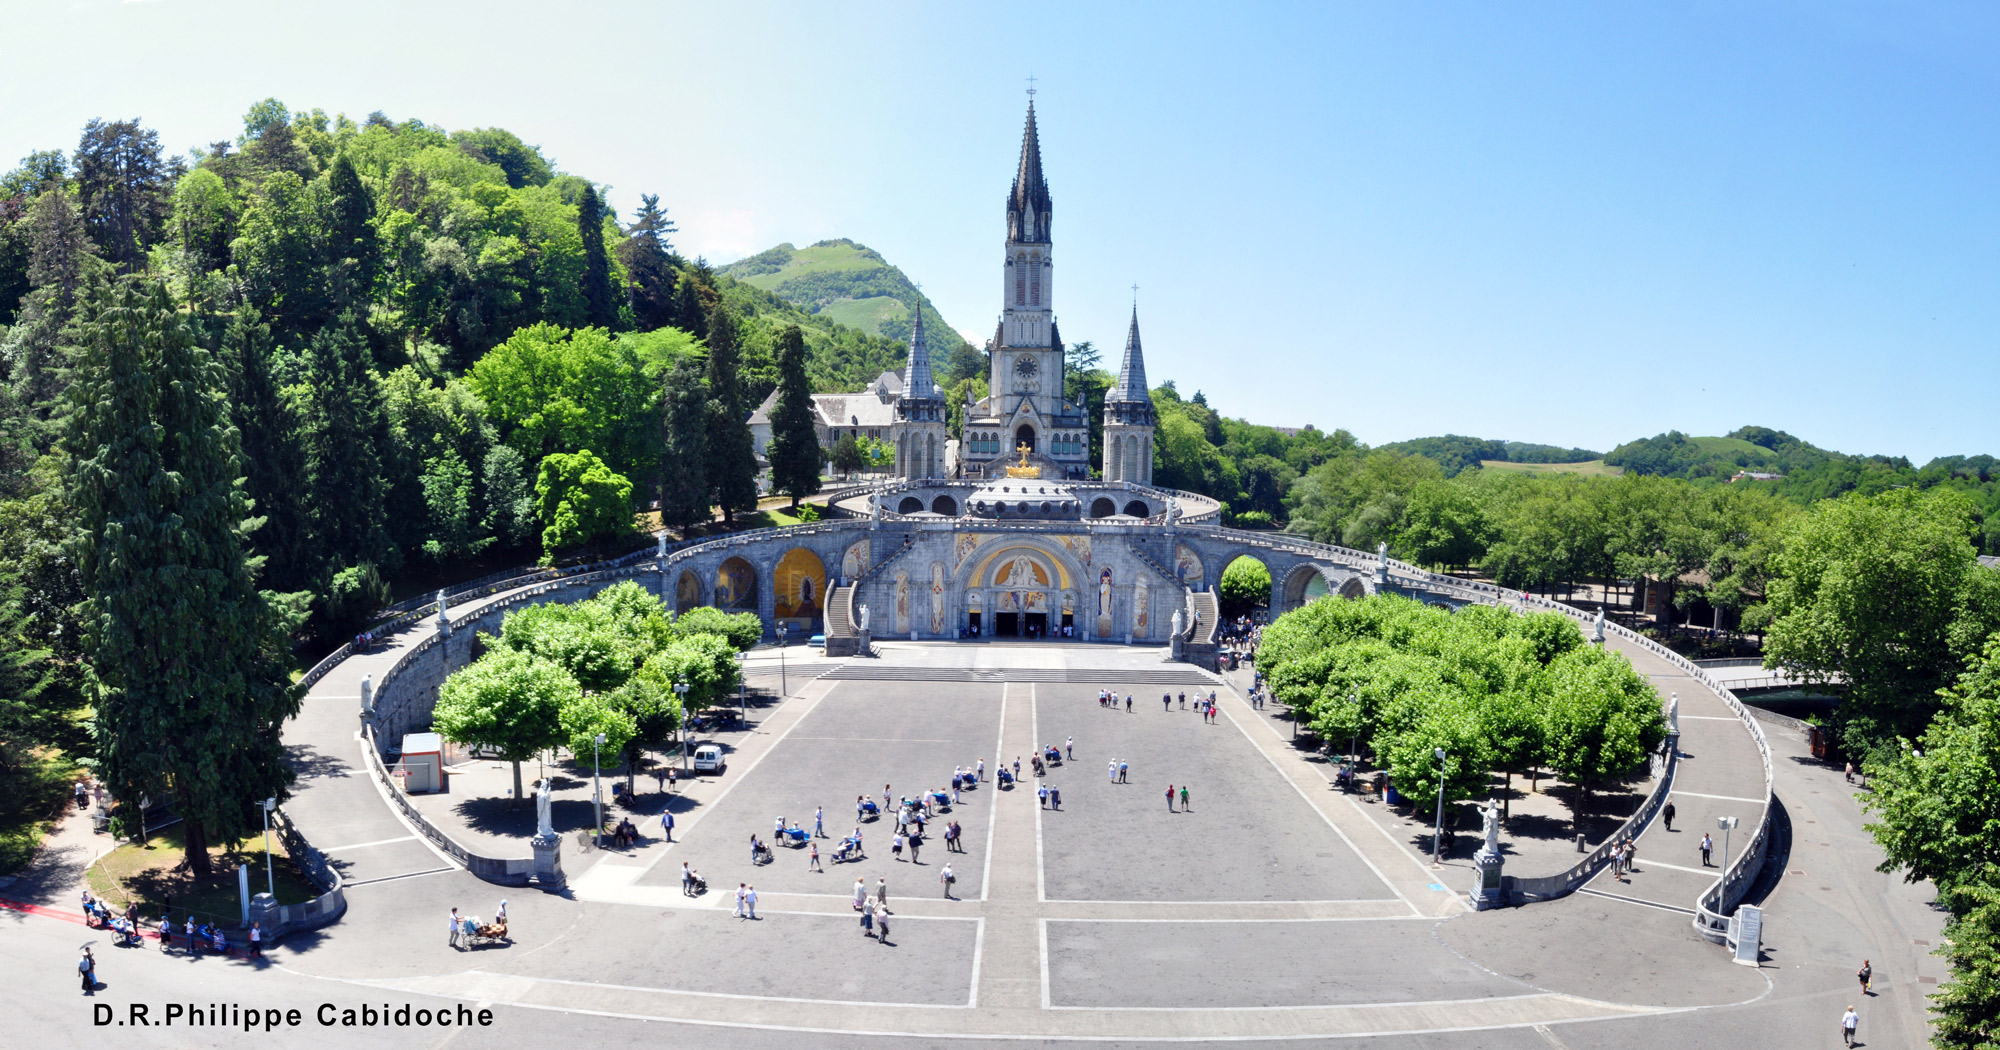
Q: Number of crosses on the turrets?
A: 3